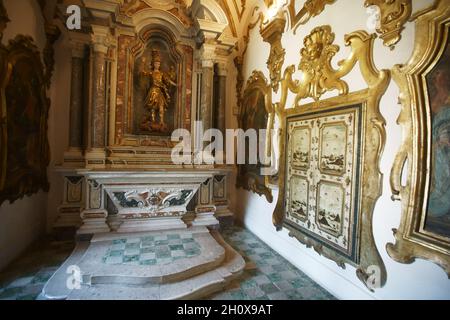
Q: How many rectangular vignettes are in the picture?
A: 4